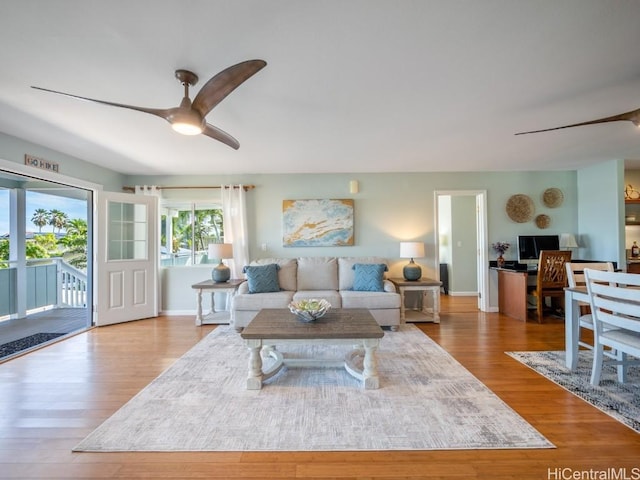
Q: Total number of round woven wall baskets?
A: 3